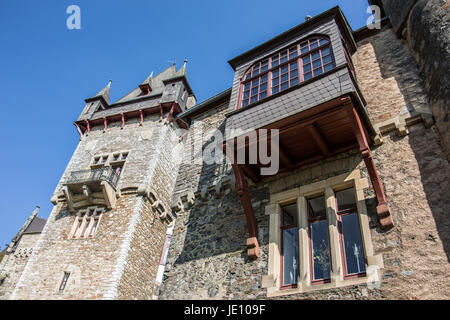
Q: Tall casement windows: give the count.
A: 3